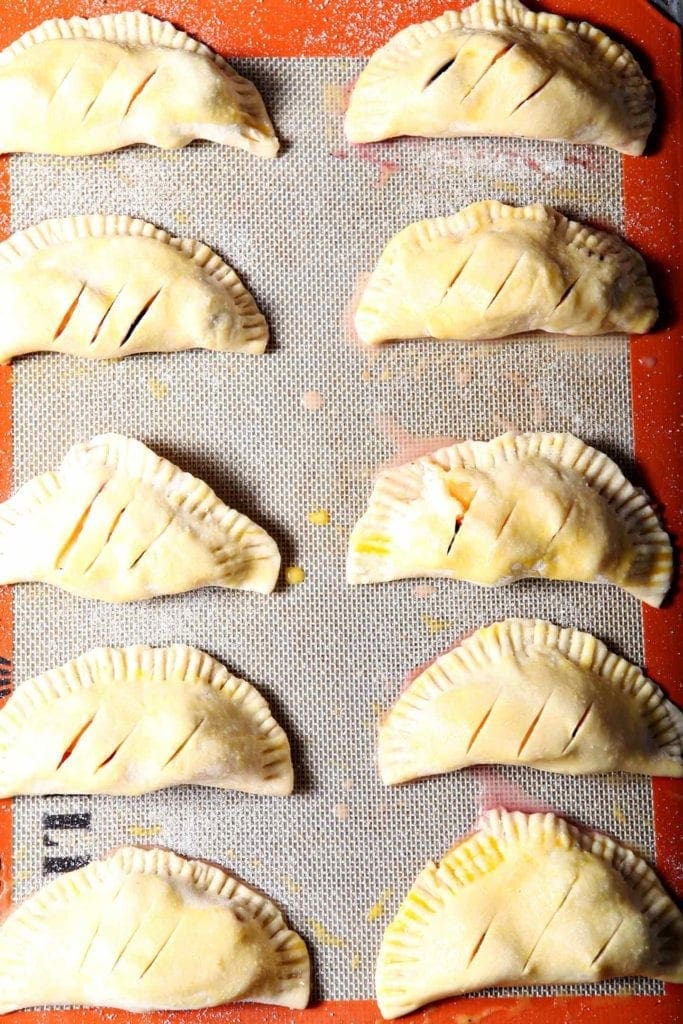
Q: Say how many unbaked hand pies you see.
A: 10